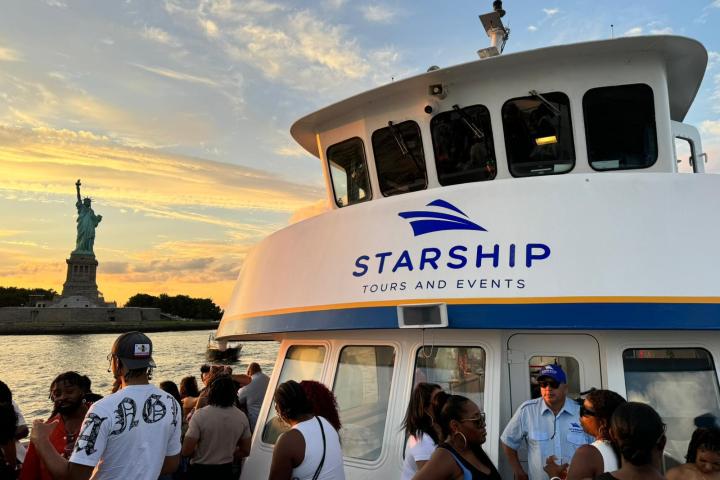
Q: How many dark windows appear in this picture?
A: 5